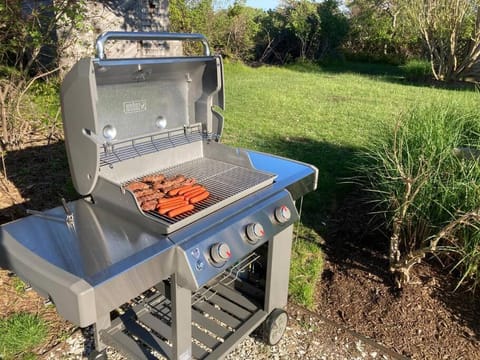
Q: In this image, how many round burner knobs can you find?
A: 3